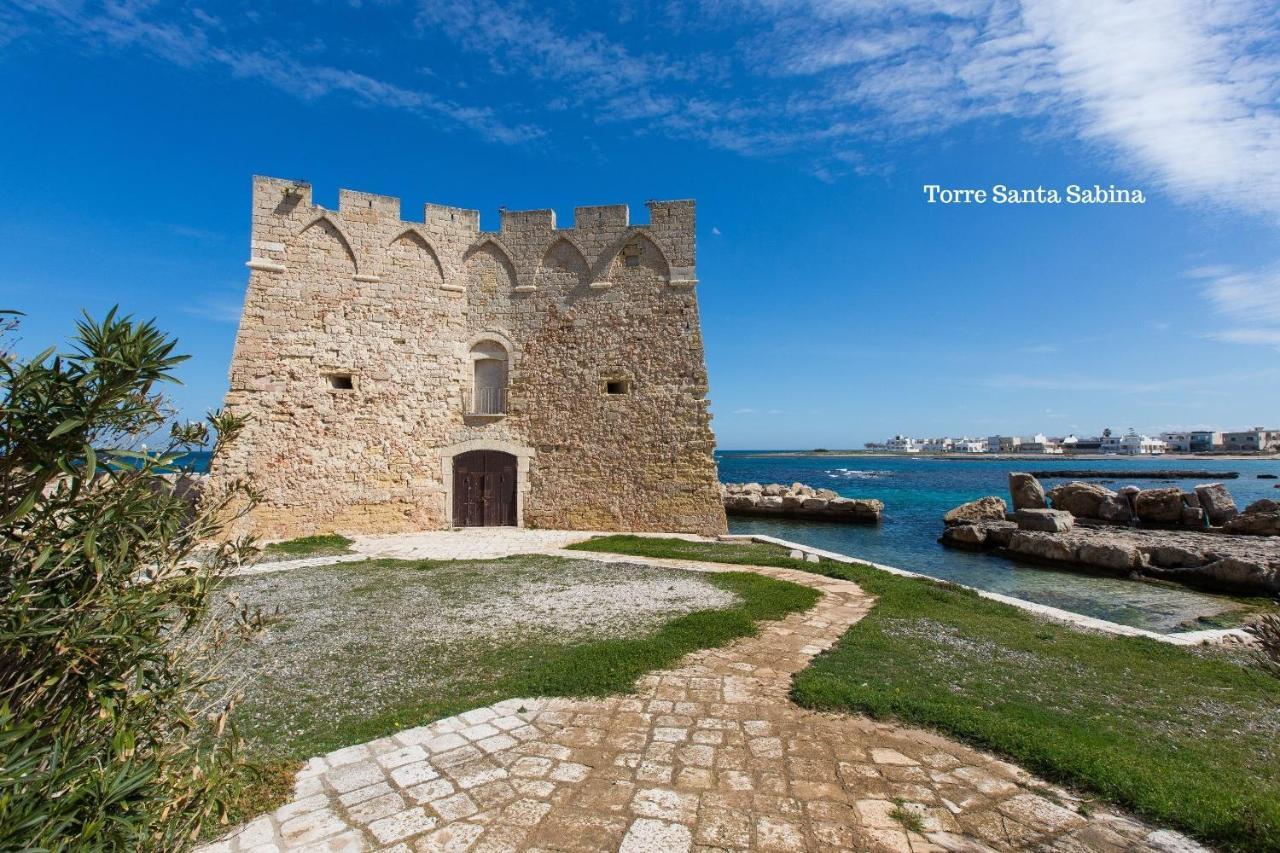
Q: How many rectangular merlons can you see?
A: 6